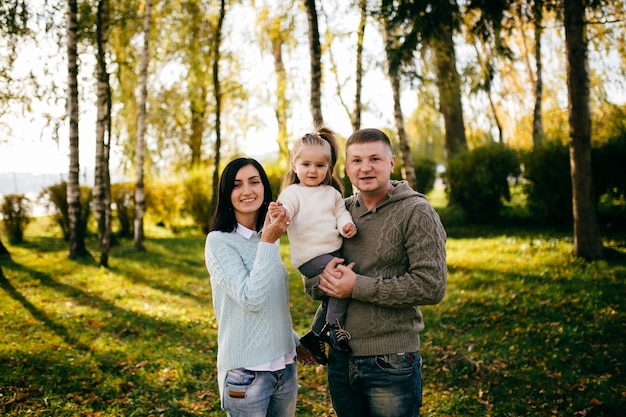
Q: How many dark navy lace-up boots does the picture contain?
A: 2